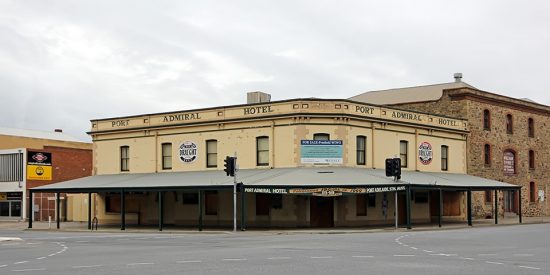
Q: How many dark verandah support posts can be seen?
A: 12